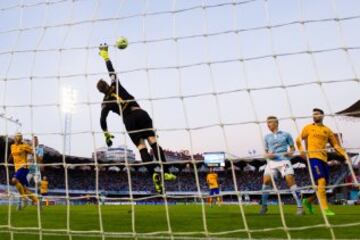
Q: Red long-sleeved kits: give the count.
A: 0